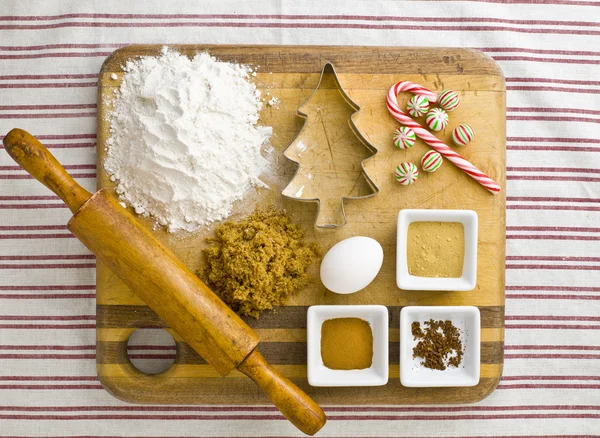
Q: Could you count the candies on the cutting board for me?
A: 8